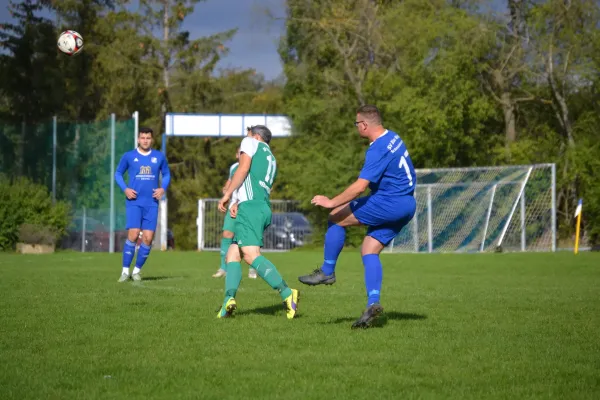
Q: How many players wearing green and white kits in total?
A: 2